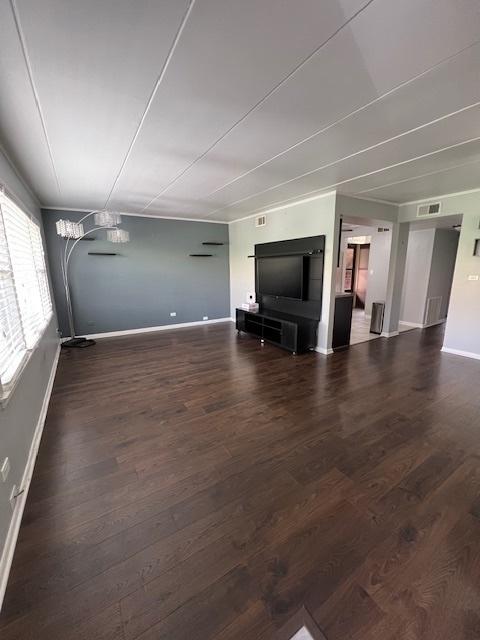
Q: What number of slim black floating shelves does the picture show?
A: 4